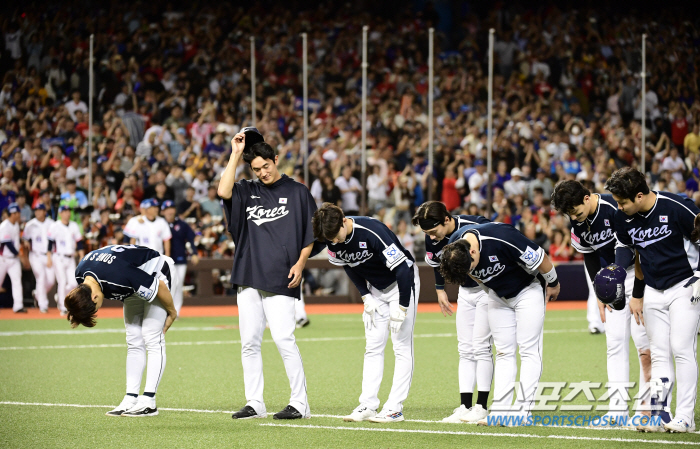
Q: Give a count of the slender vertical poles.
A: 7